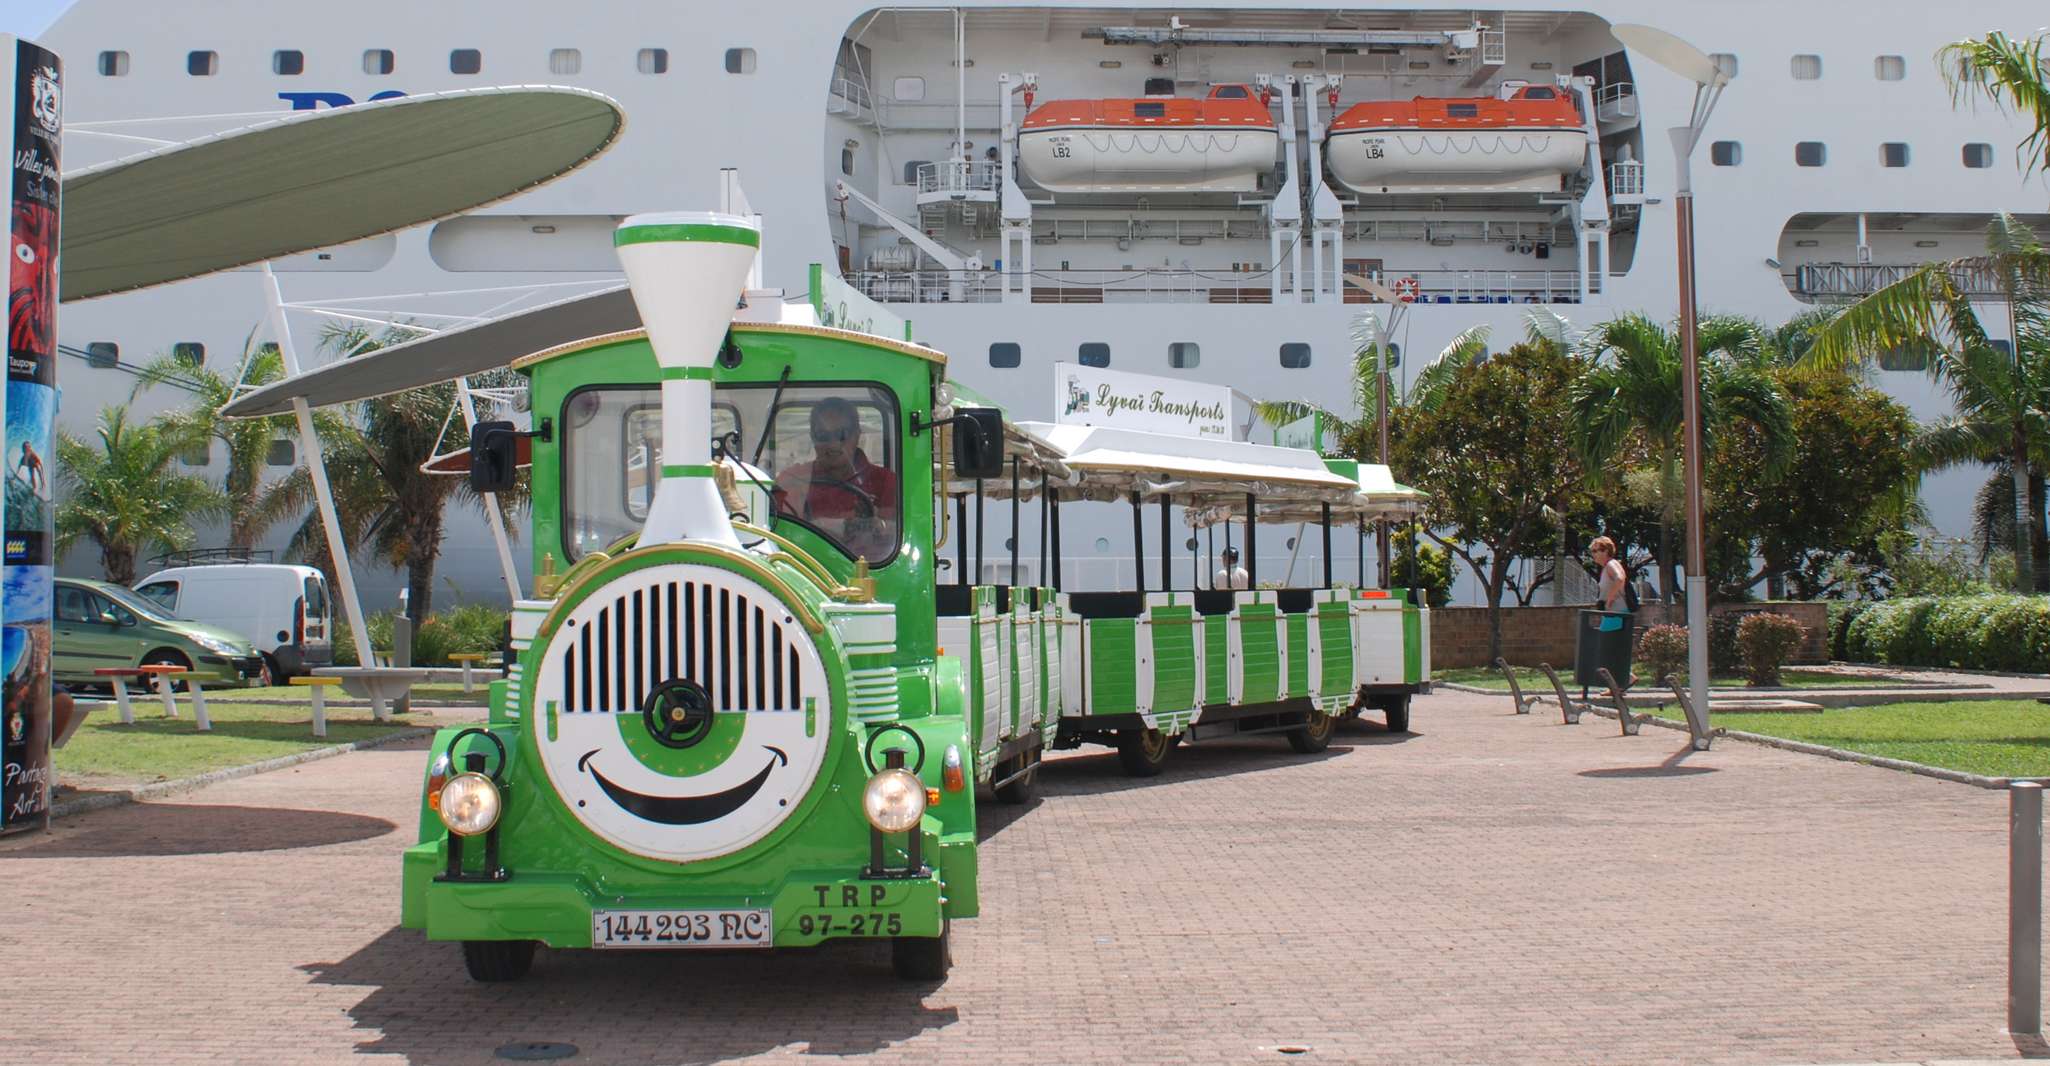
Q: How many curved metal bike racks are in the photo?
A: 4